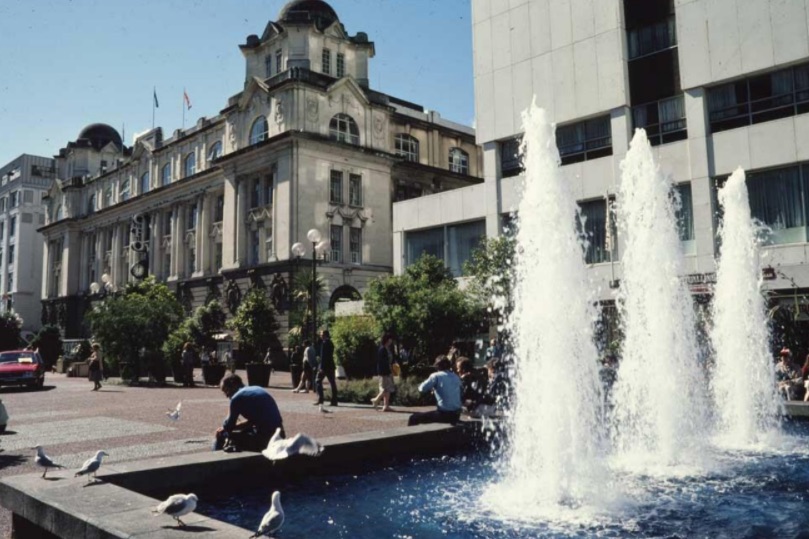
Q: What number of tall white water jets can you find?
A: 3